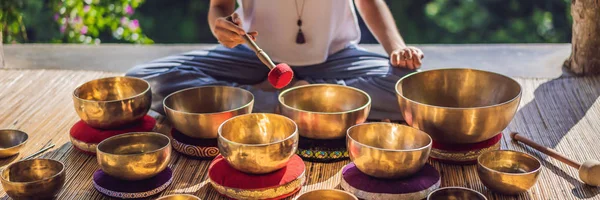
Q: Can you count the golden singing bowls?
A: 13